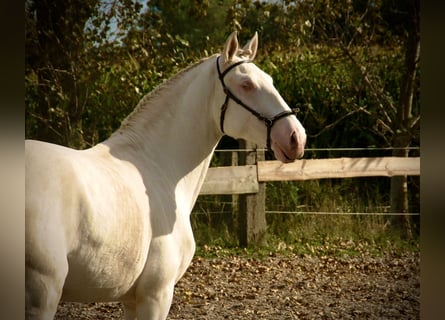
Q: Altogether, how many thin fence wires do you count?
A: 2